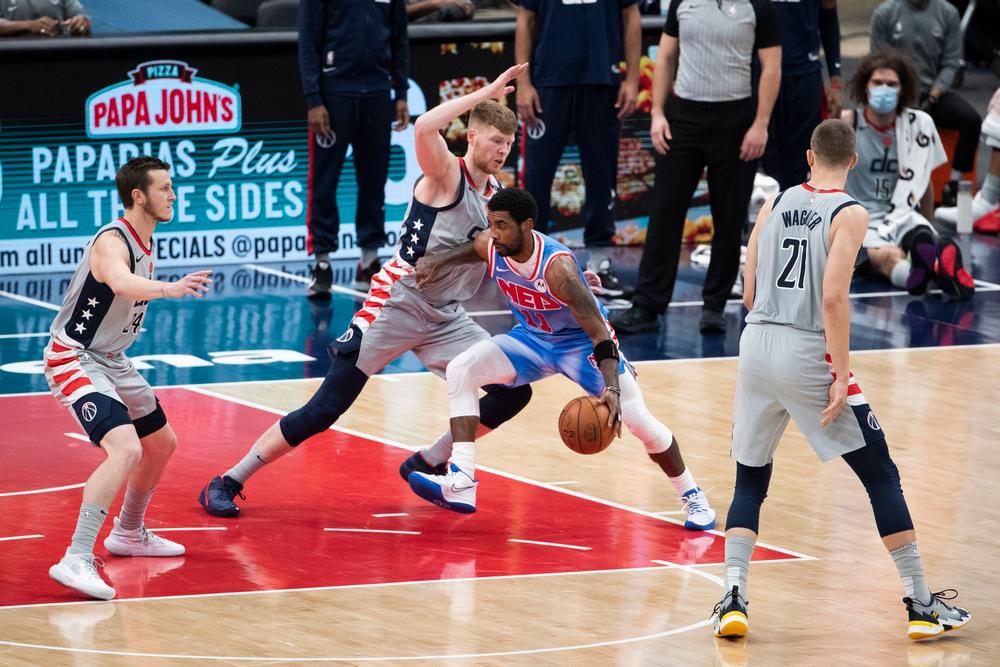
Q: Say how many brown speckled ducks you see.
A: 0